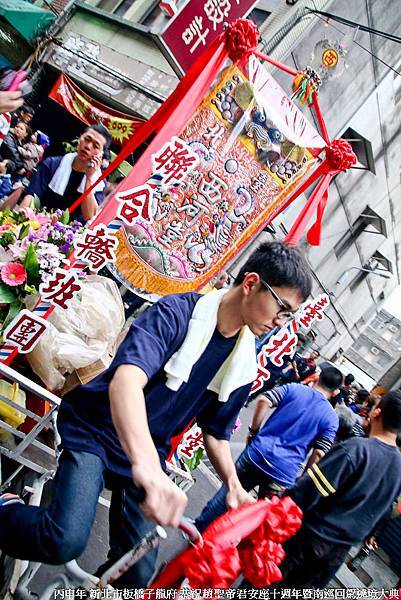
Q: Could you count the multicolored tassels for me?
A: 1